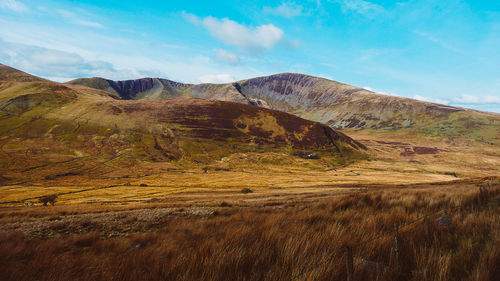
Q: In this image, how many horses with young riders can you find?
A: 0